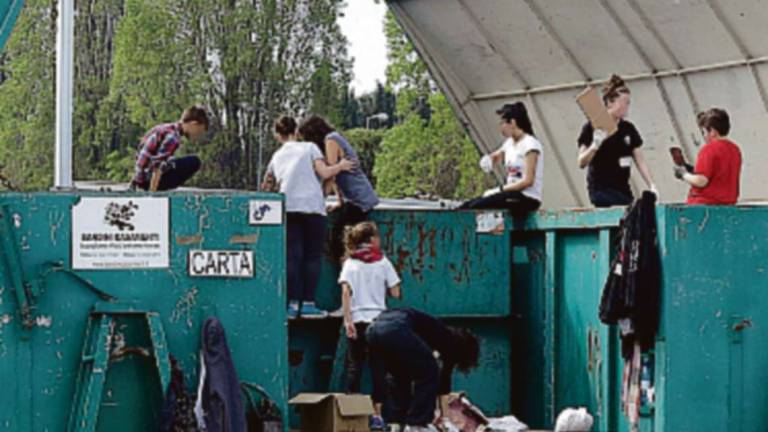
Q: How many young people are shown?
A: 8